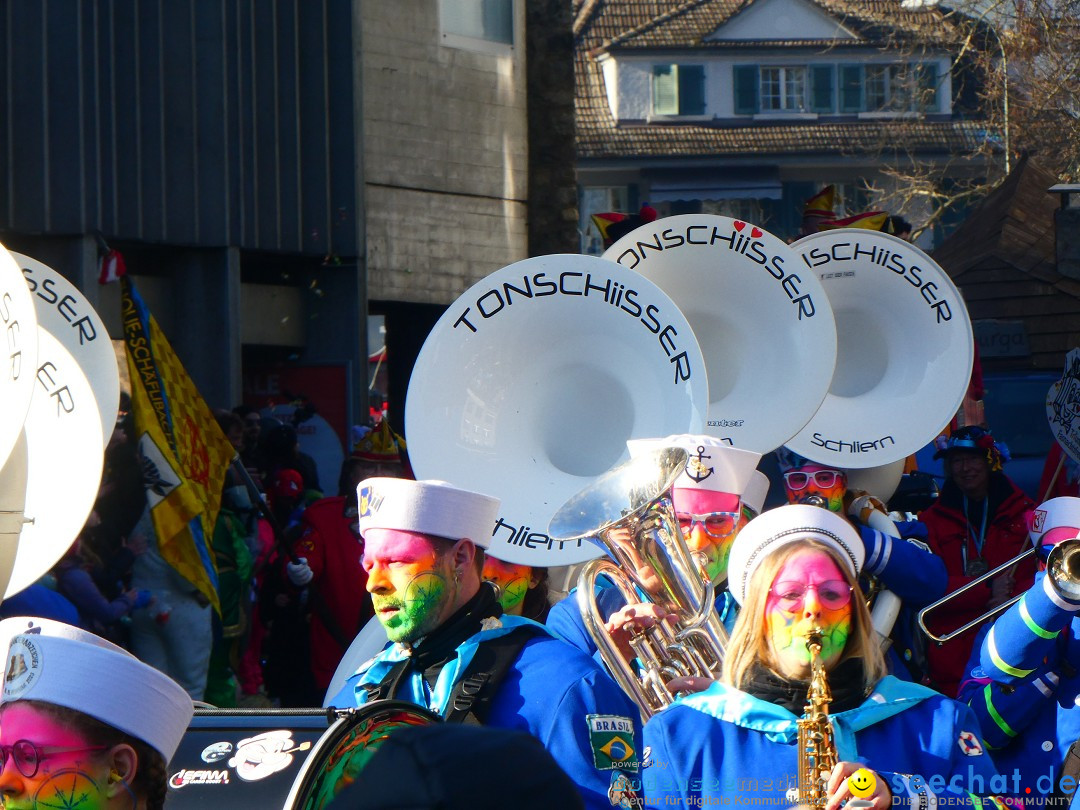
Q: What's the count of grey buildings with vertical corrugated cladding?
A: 1